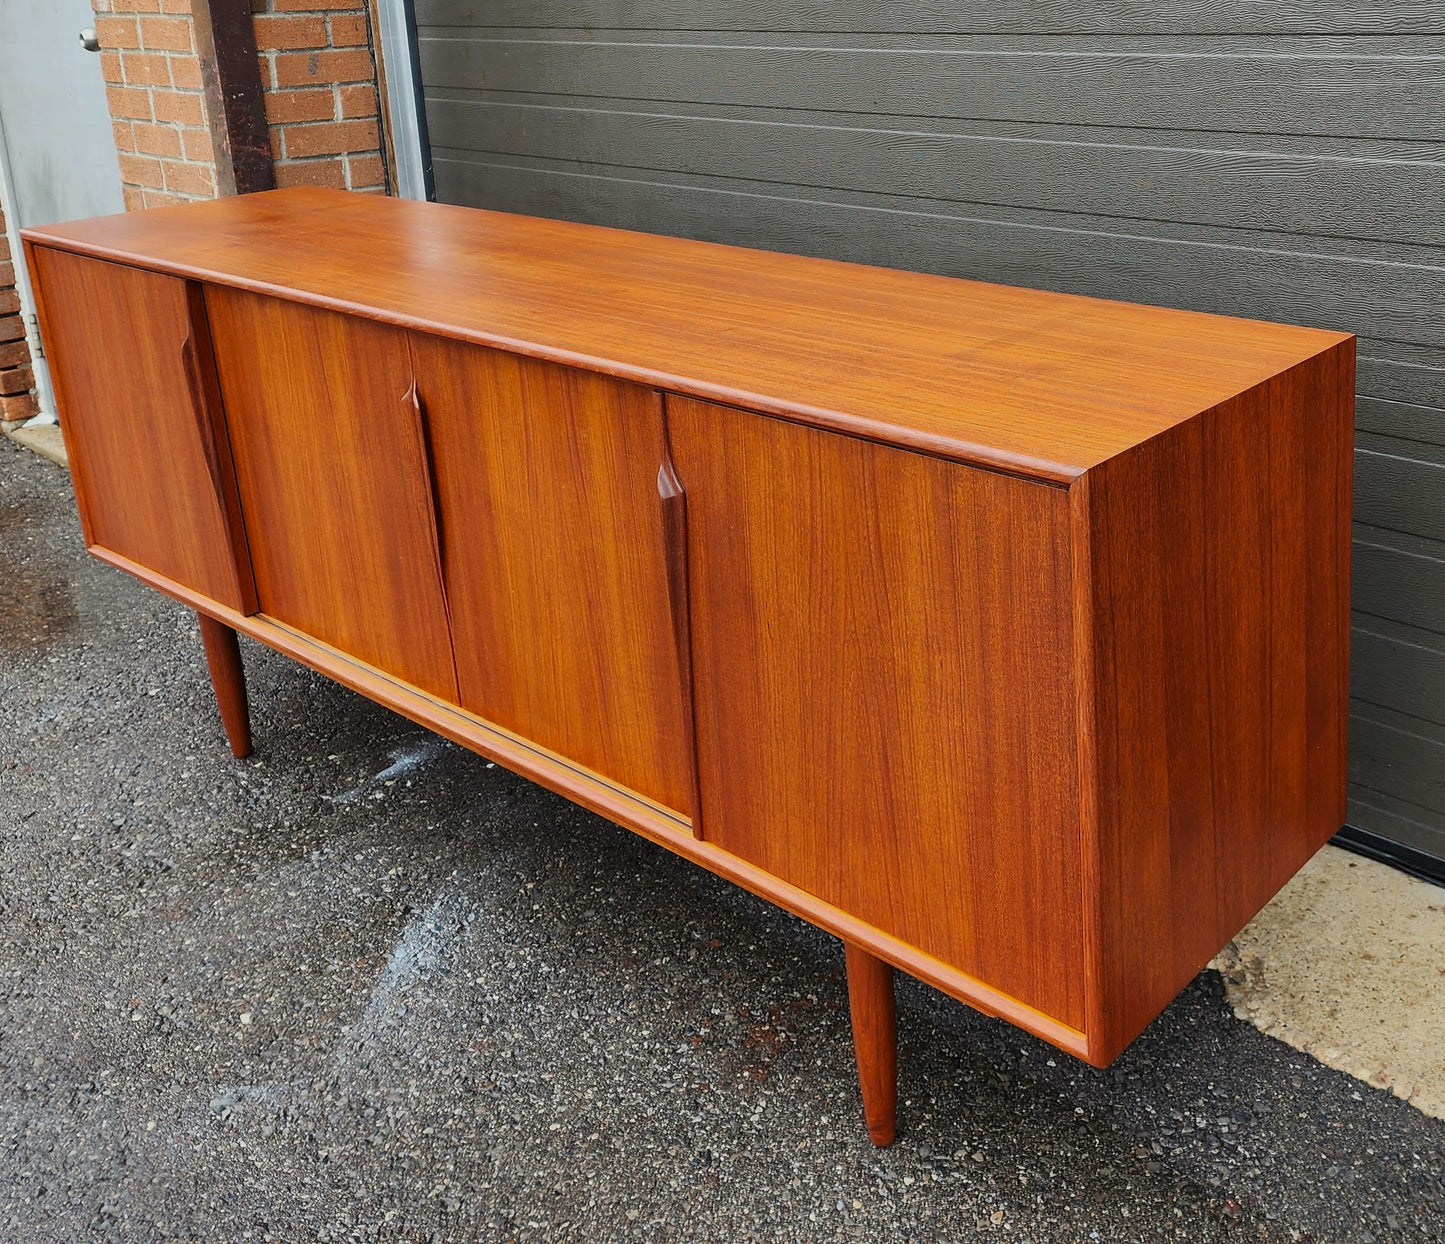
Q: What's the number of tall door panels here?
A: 4